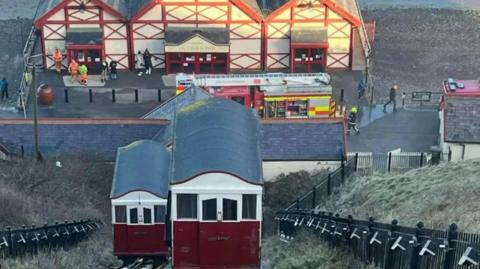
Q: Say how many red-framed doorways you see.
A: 3